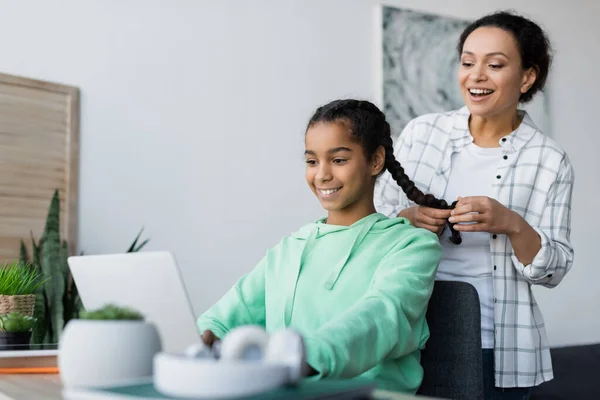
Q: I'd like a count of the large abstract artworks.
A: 1